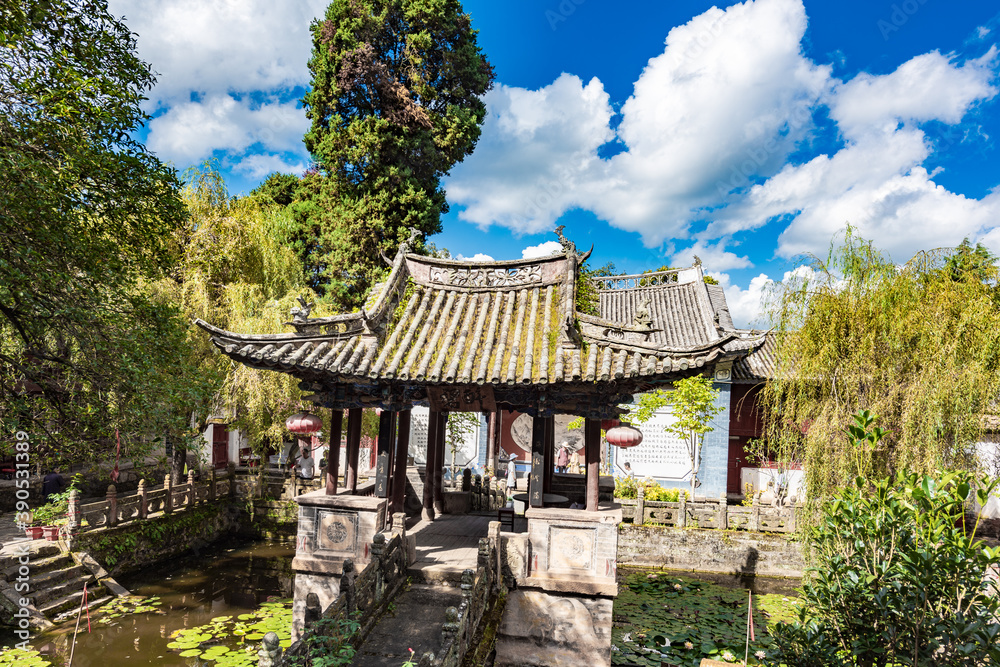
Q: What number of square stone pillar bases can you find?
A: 2